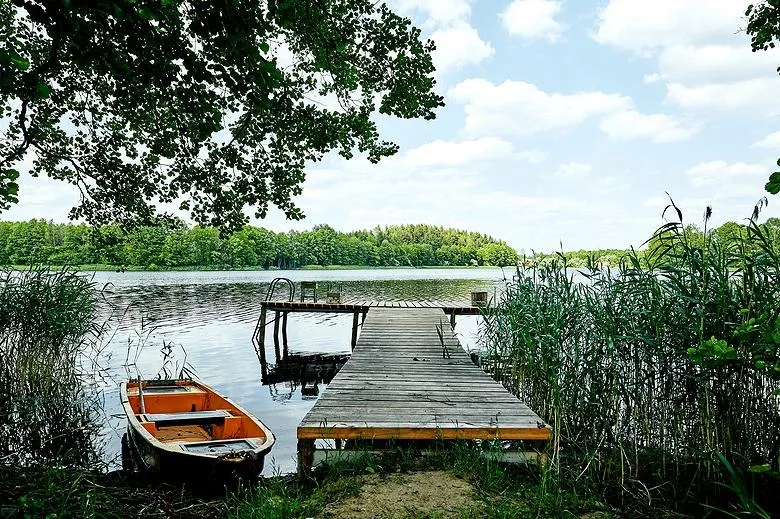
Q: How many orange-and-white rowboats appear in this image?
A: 1